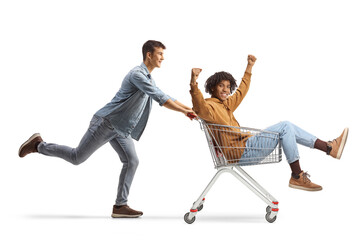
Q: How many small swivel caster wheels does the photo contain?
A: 4